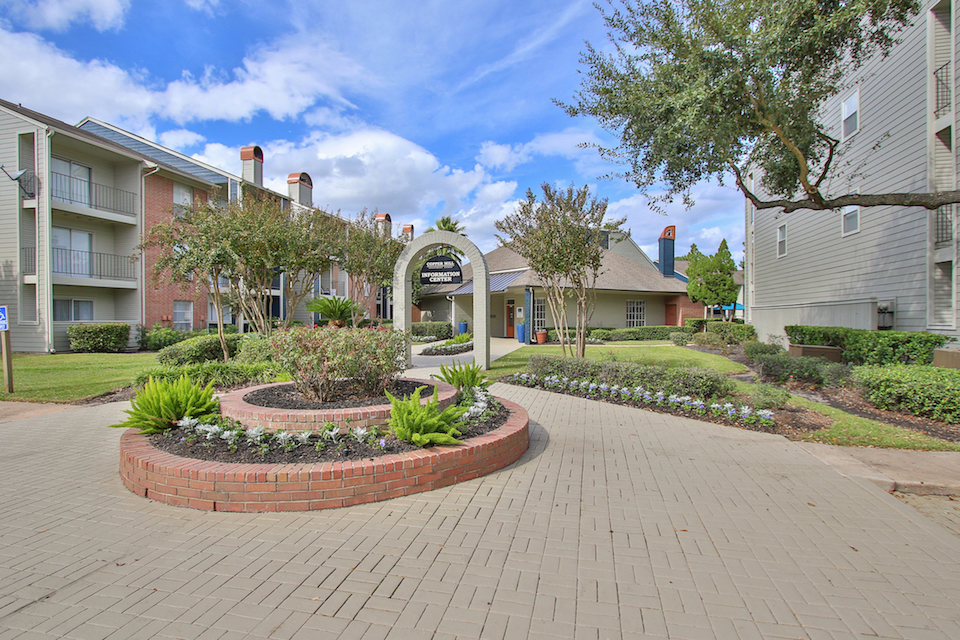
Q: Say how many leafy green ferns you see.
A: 3